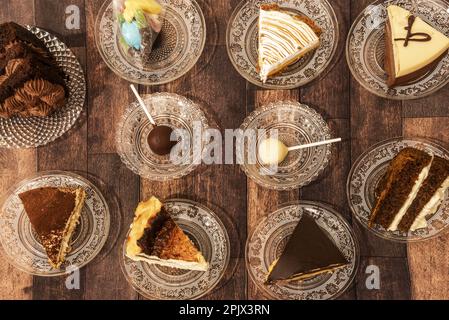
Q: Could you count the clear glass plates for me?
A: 9